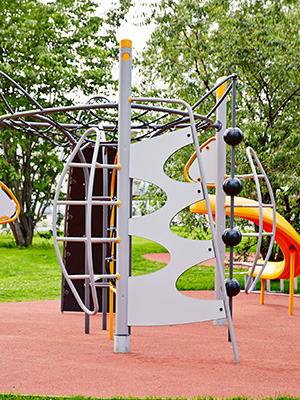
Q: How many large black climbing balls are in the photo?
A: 4